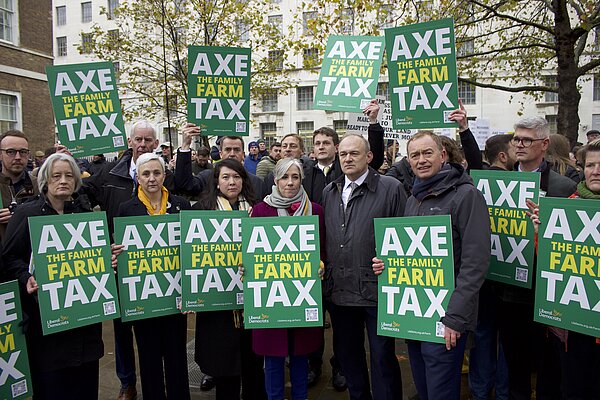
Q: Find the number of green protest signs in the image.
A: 12